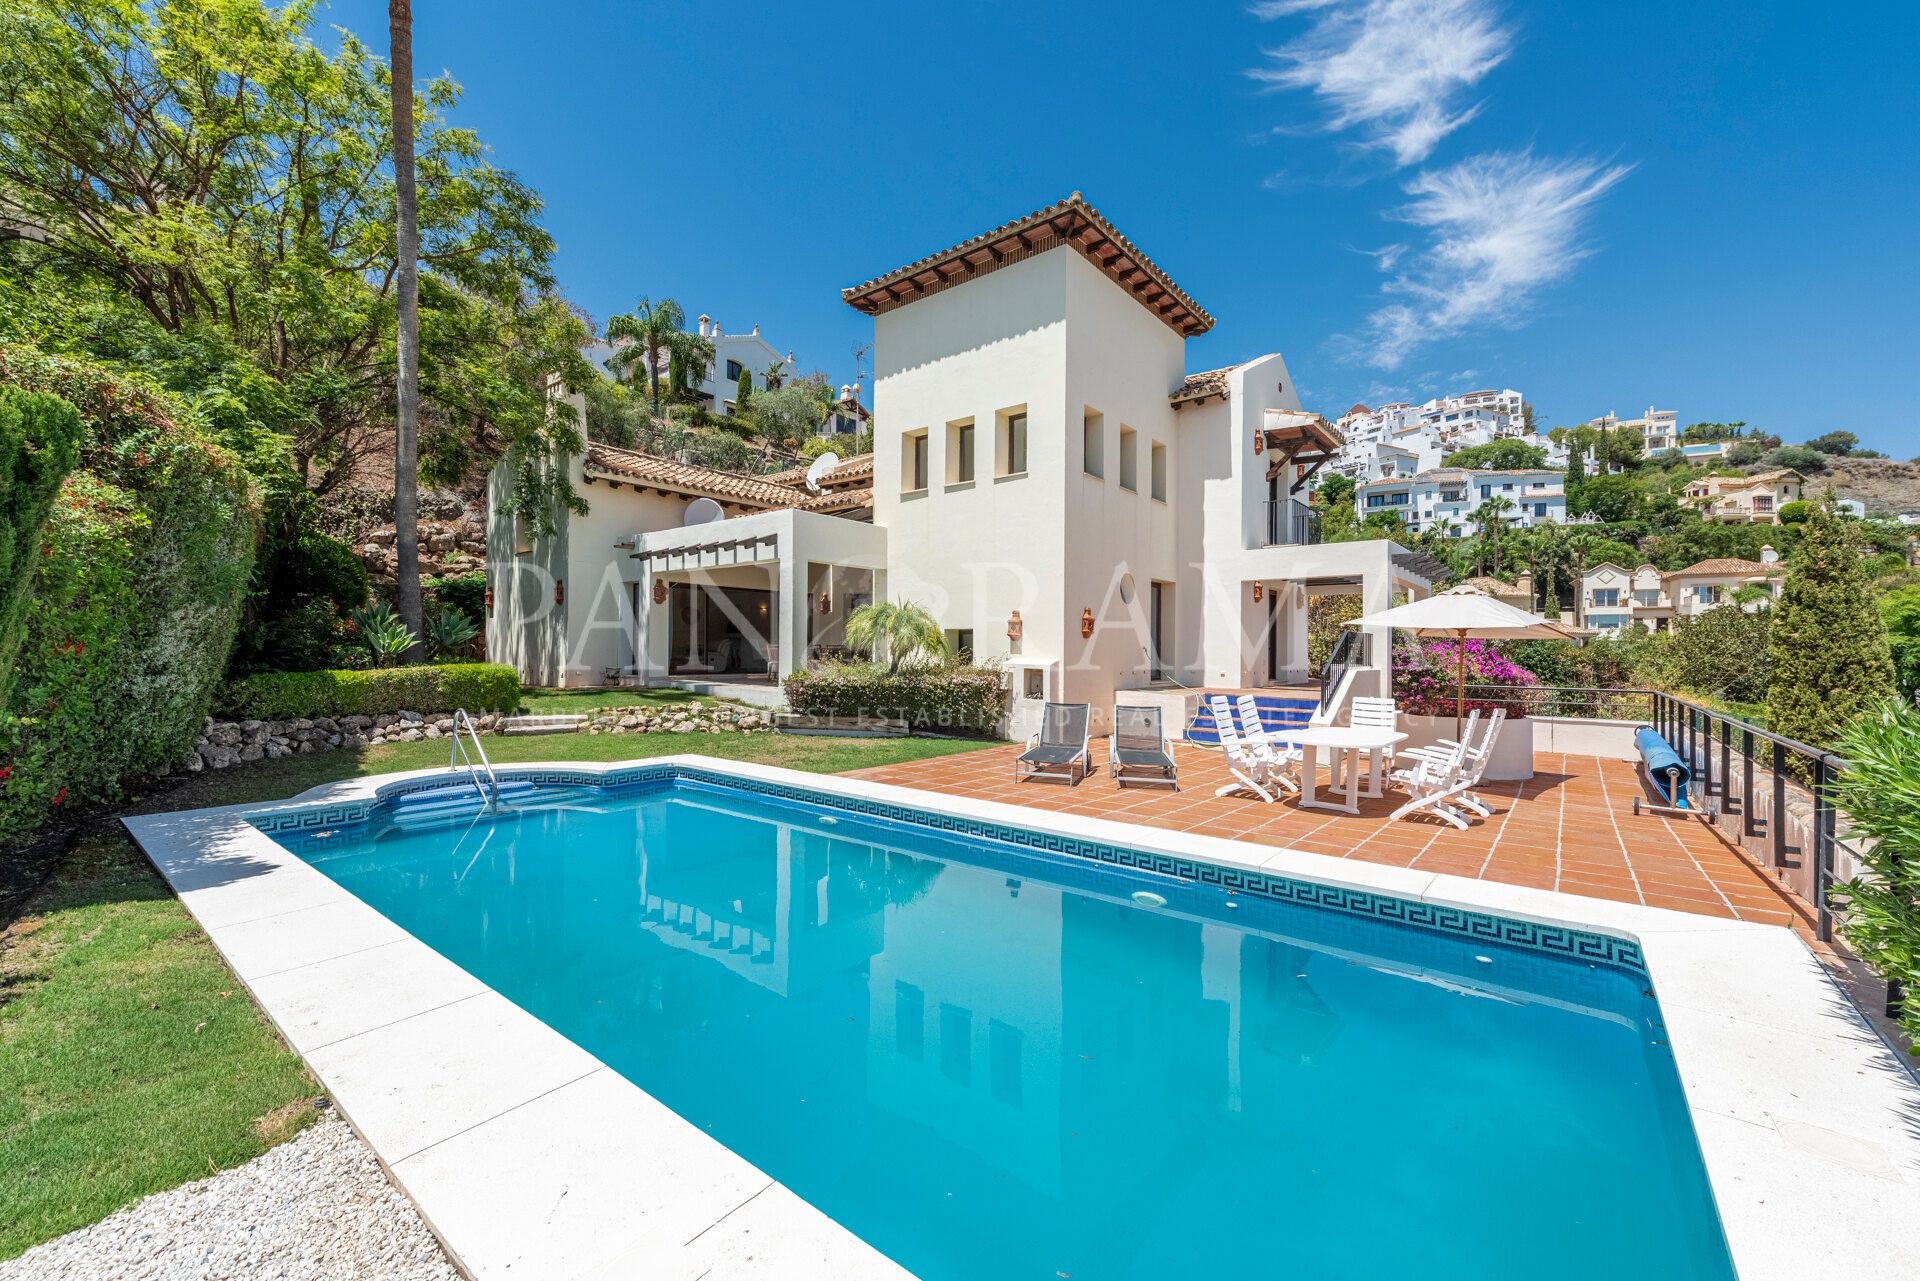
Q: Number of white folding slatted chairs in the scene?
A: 5